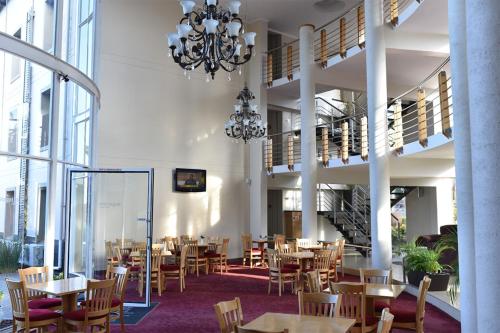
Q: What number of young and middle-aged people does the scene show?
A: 0